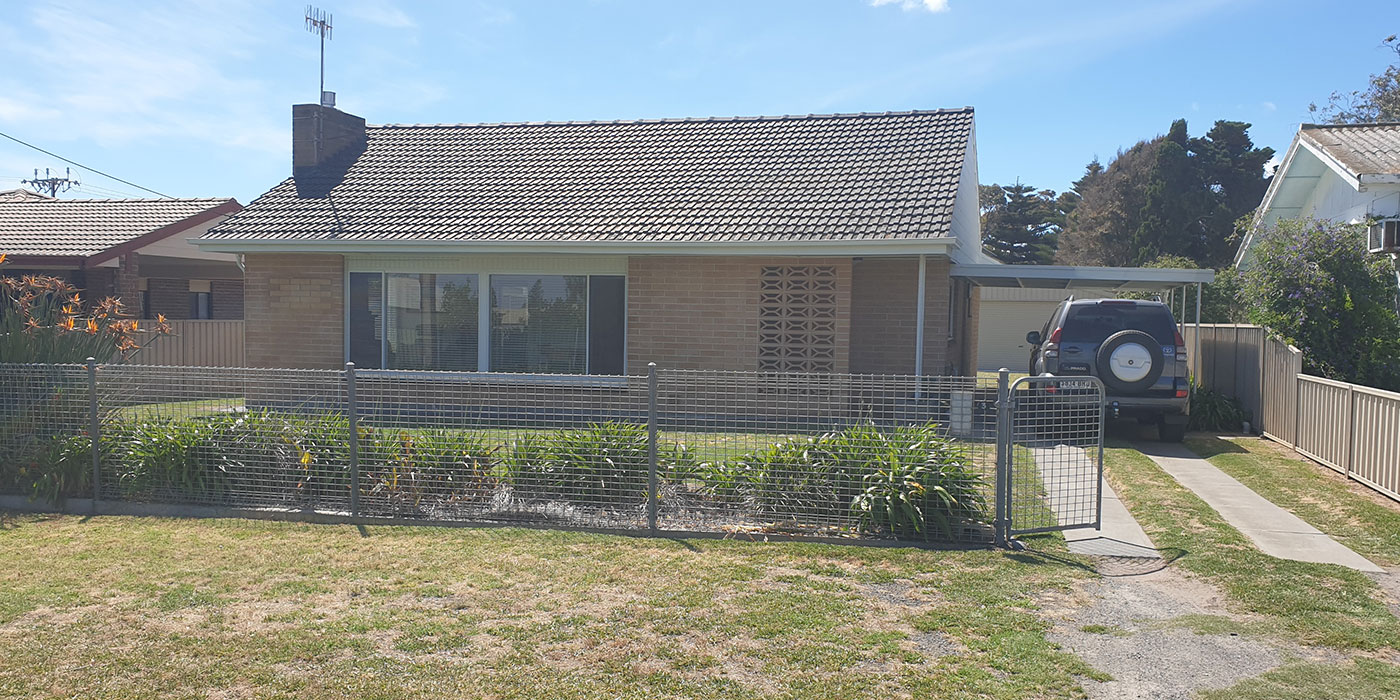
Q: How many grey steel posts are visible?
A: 4